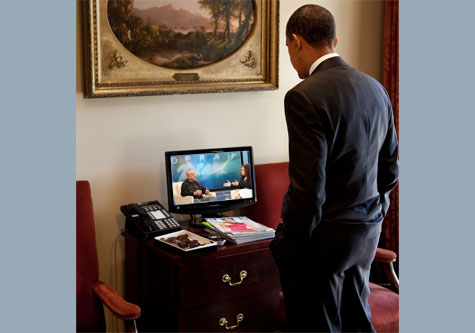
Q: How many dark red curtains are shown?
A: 1